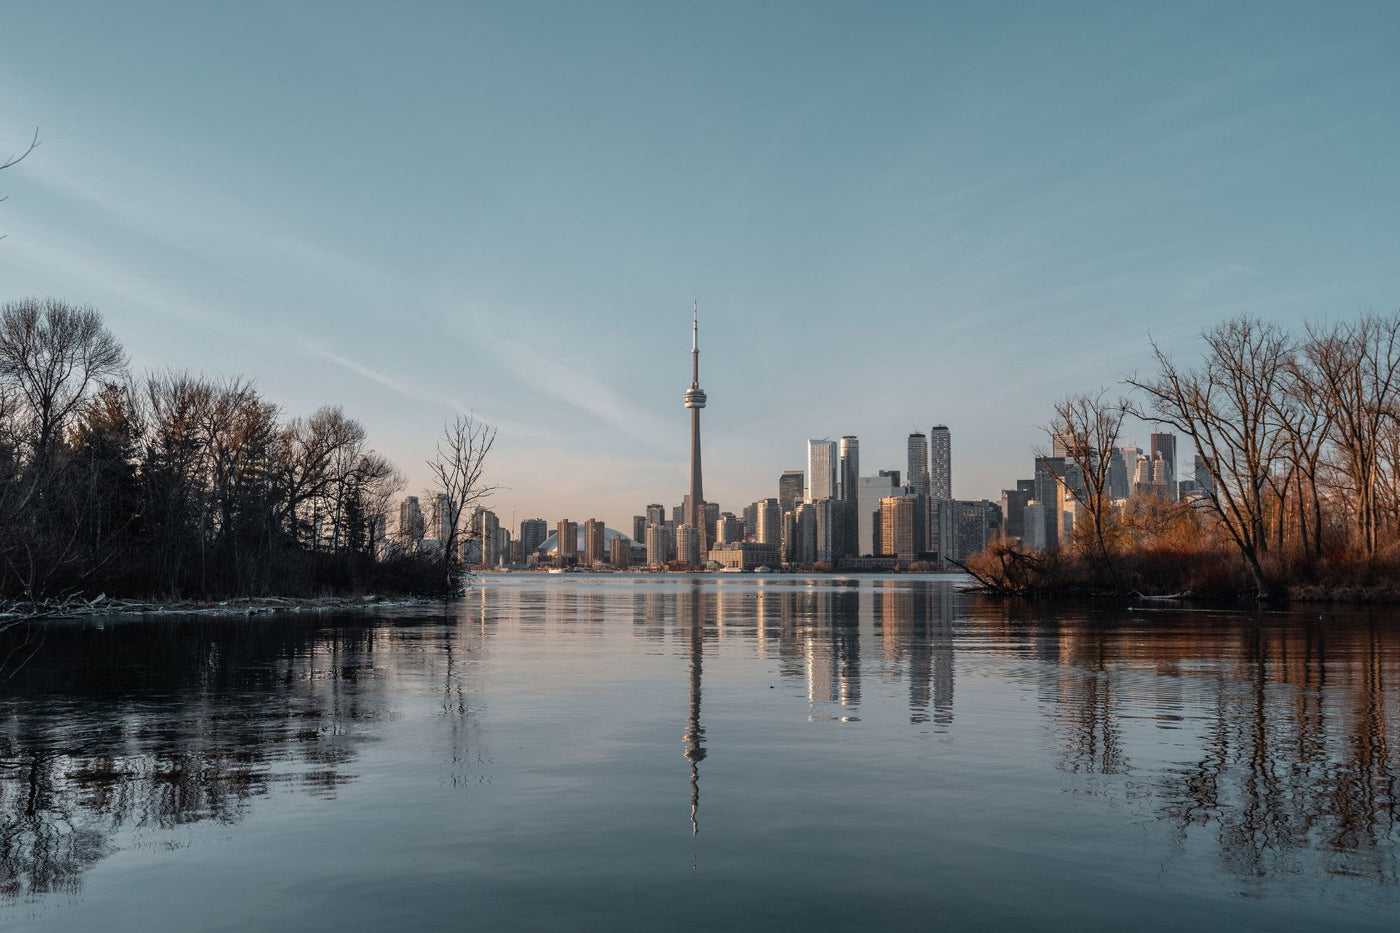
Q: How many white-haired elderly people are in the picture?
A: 0